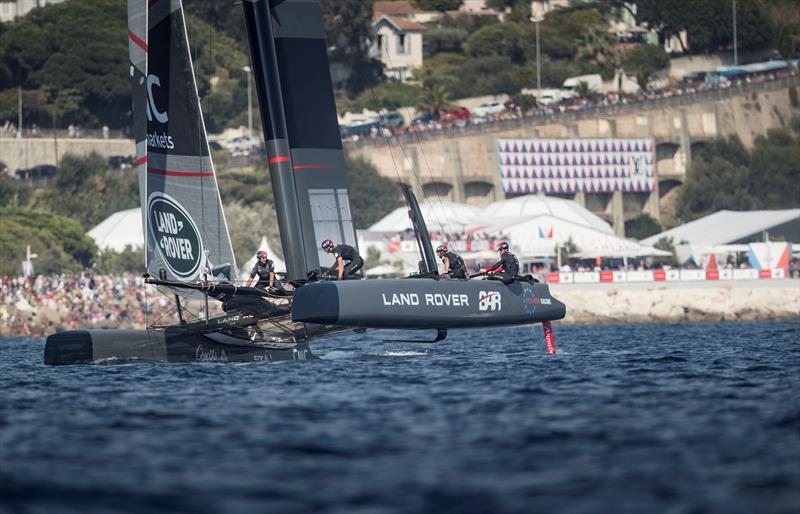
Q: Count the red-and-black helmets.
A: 4